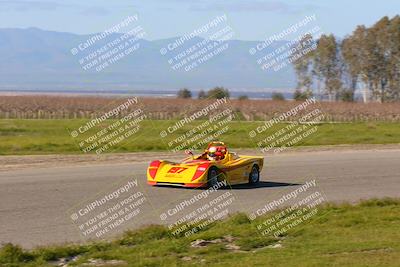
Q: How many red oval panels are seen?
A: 2